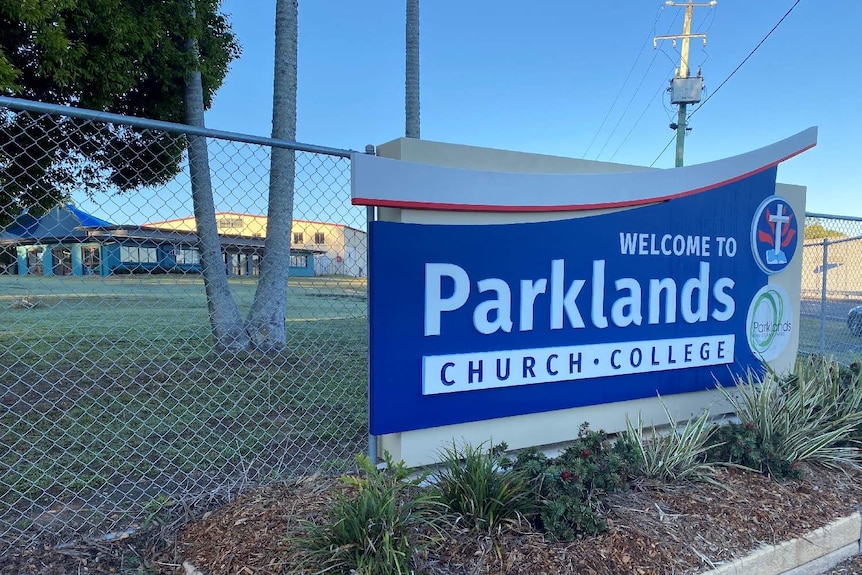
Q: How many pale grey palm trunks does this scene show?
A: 3